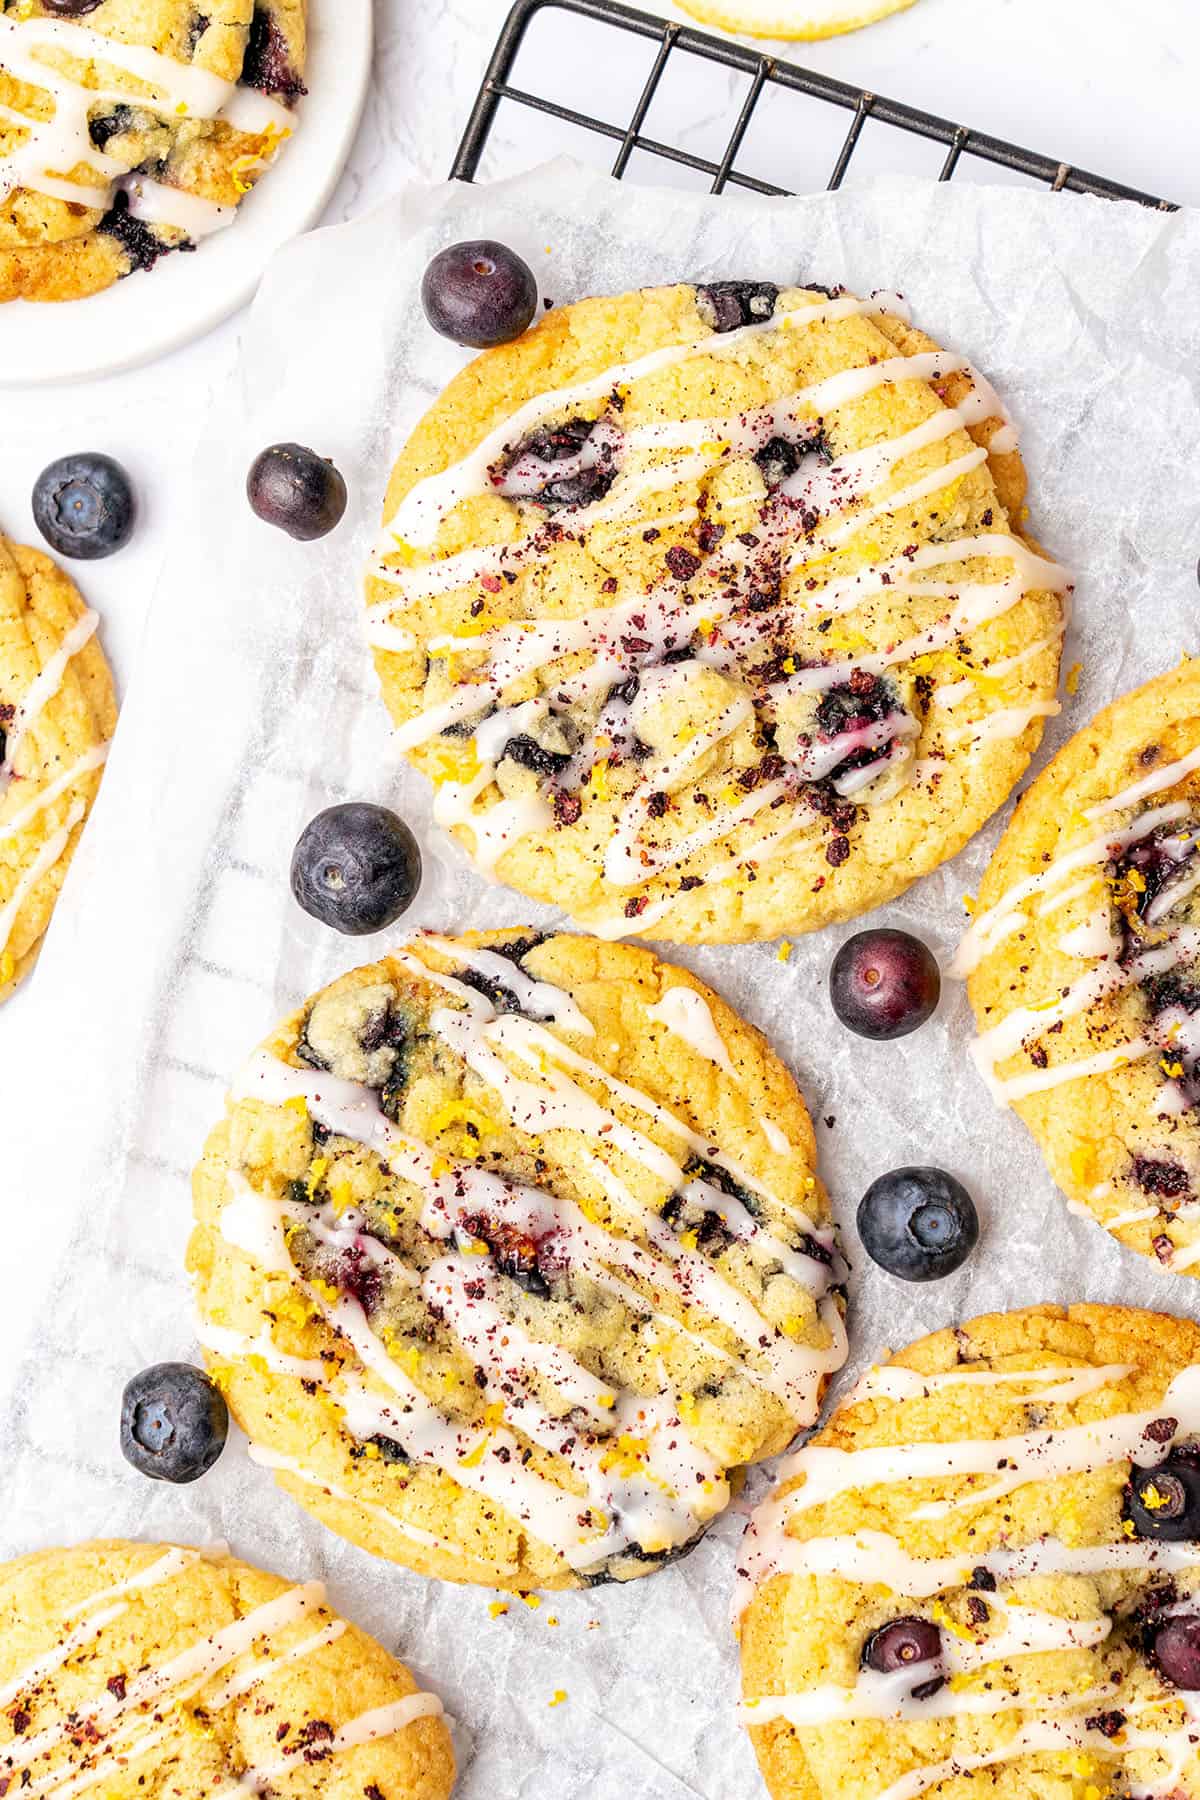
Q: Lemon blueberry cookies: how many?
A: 7